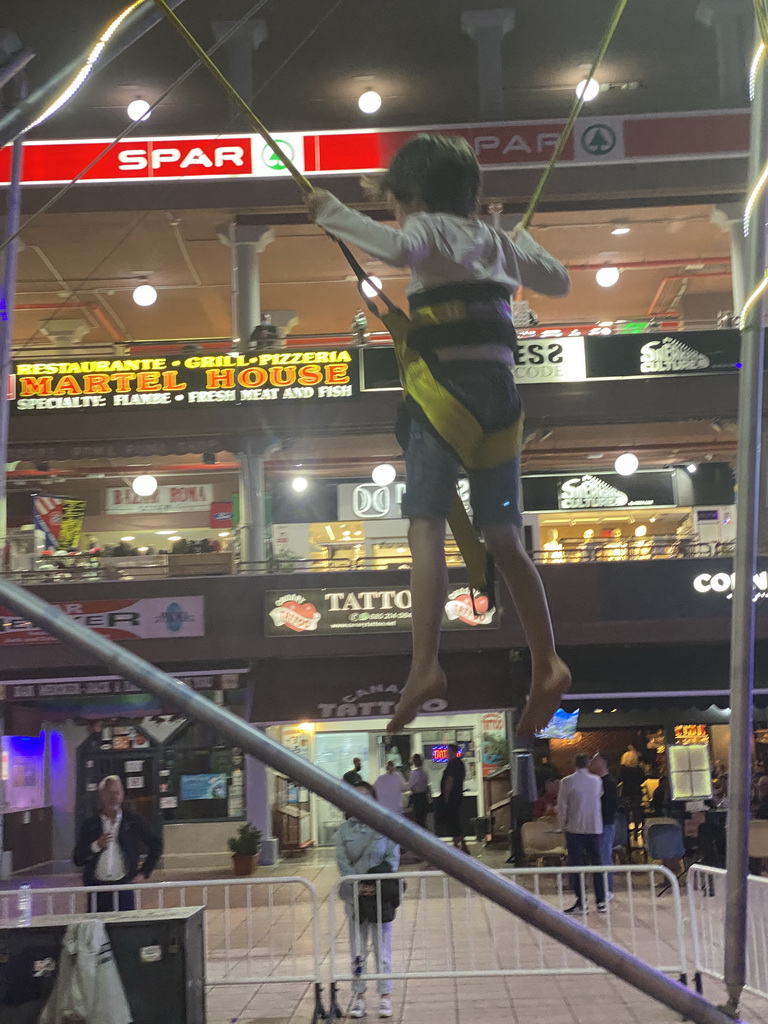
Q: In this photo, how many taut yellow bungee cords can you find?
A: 2